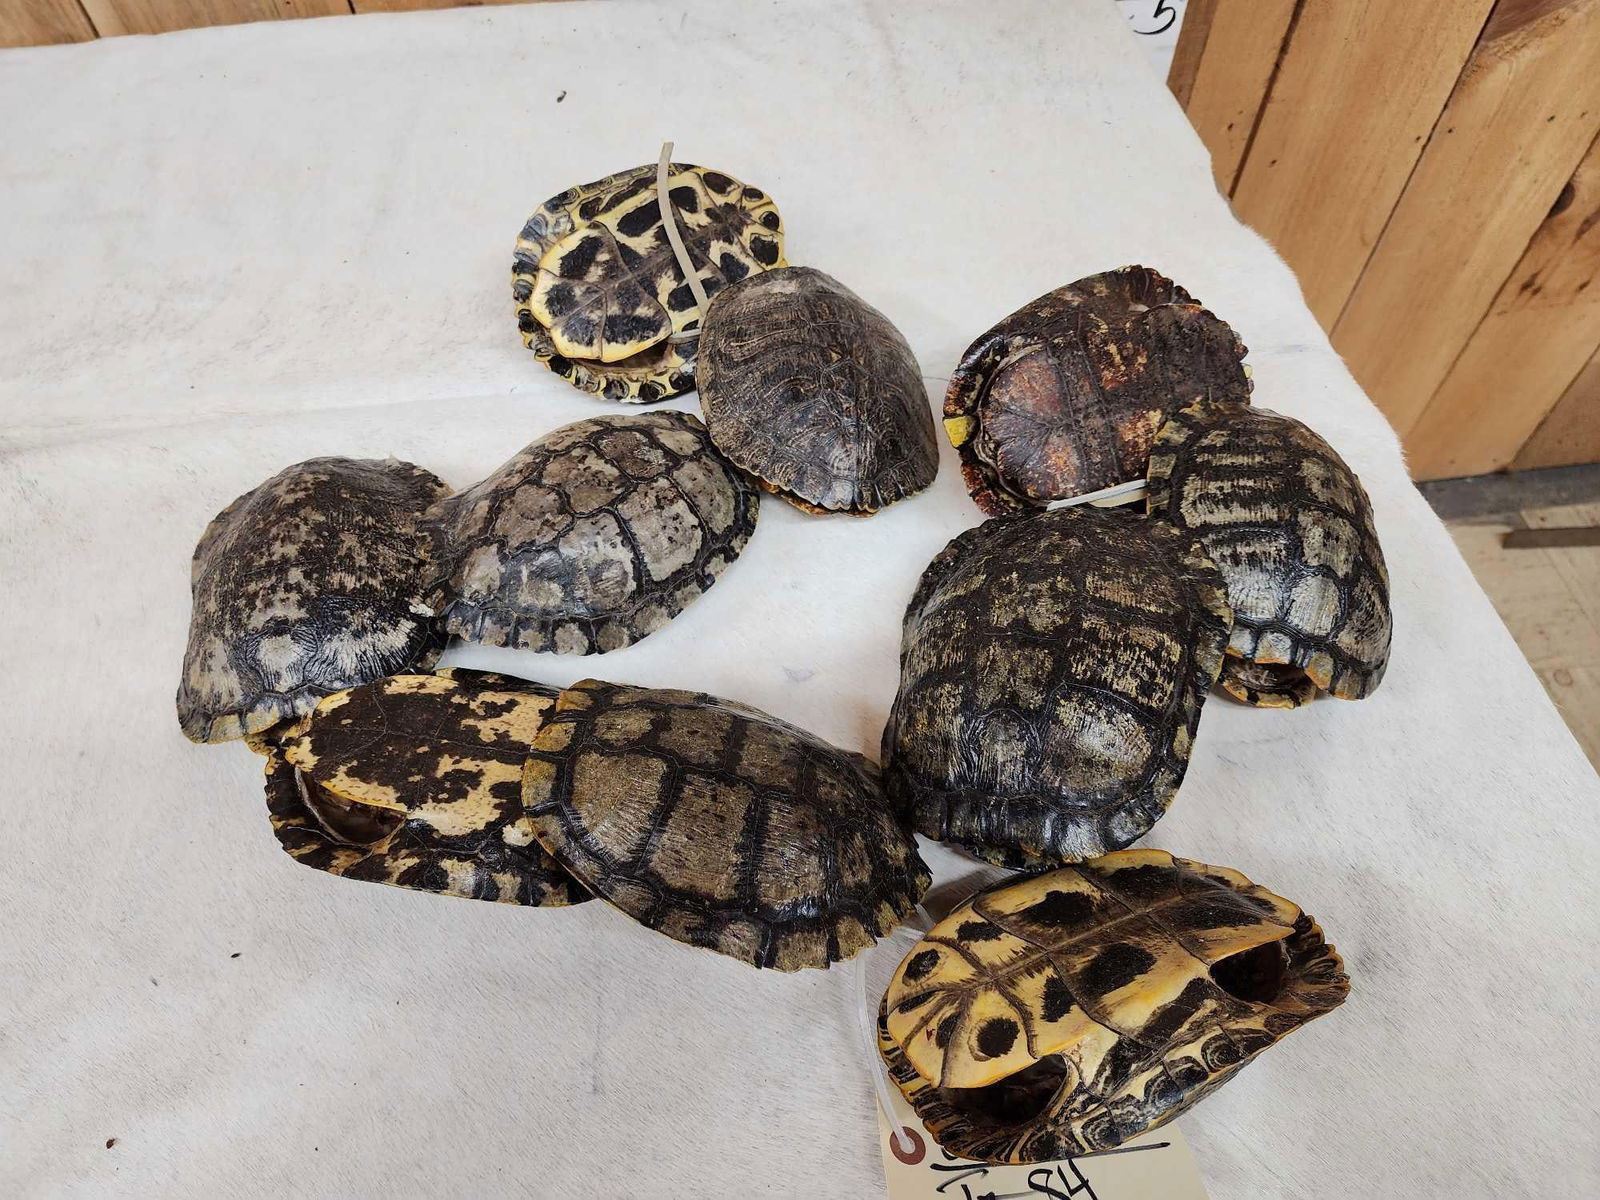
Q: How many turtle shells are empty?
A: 10